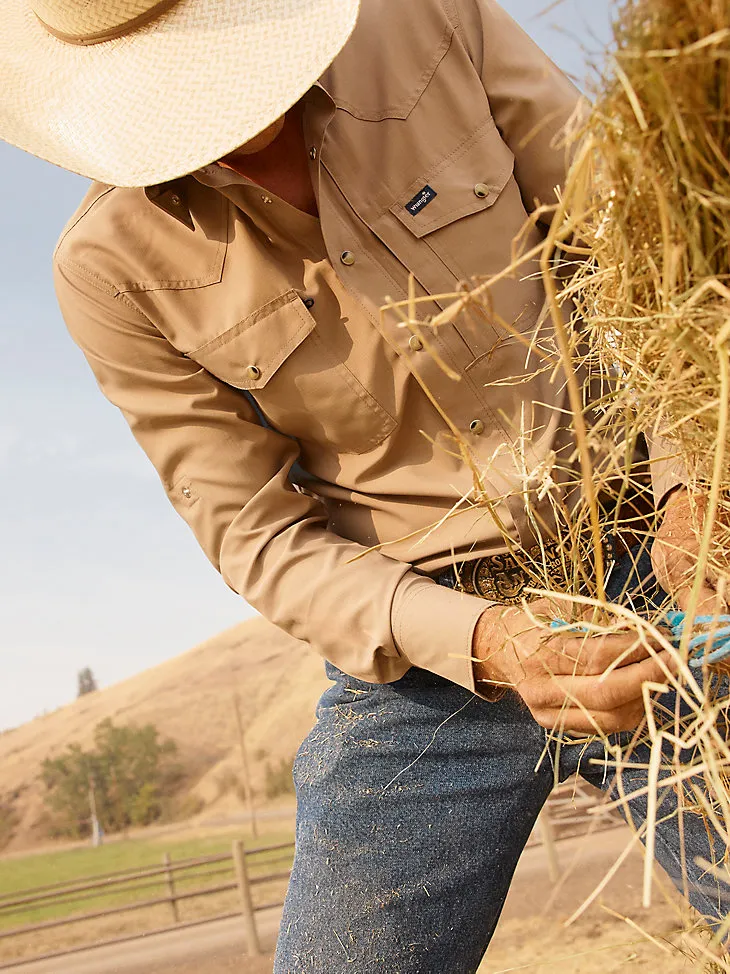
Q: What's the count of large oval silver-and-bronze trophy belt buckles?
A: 1